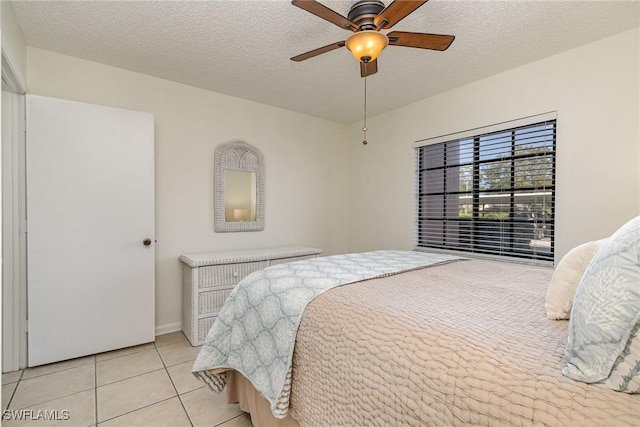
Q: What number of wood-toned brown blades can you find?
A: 5